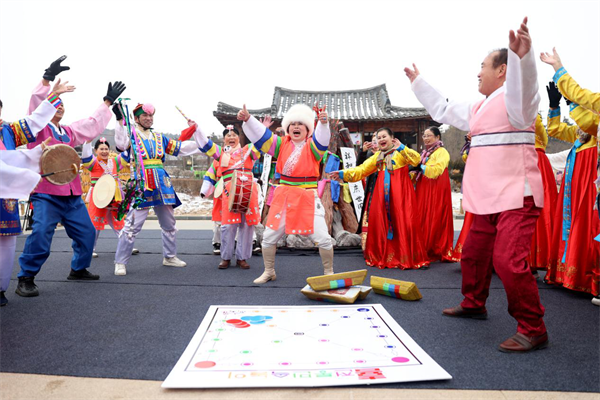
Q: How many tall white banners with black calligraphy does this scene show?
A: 2